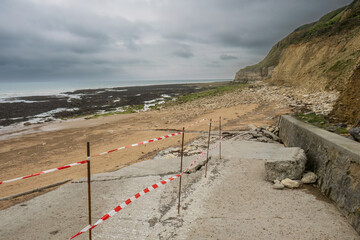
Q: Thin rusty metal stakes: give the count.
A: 4